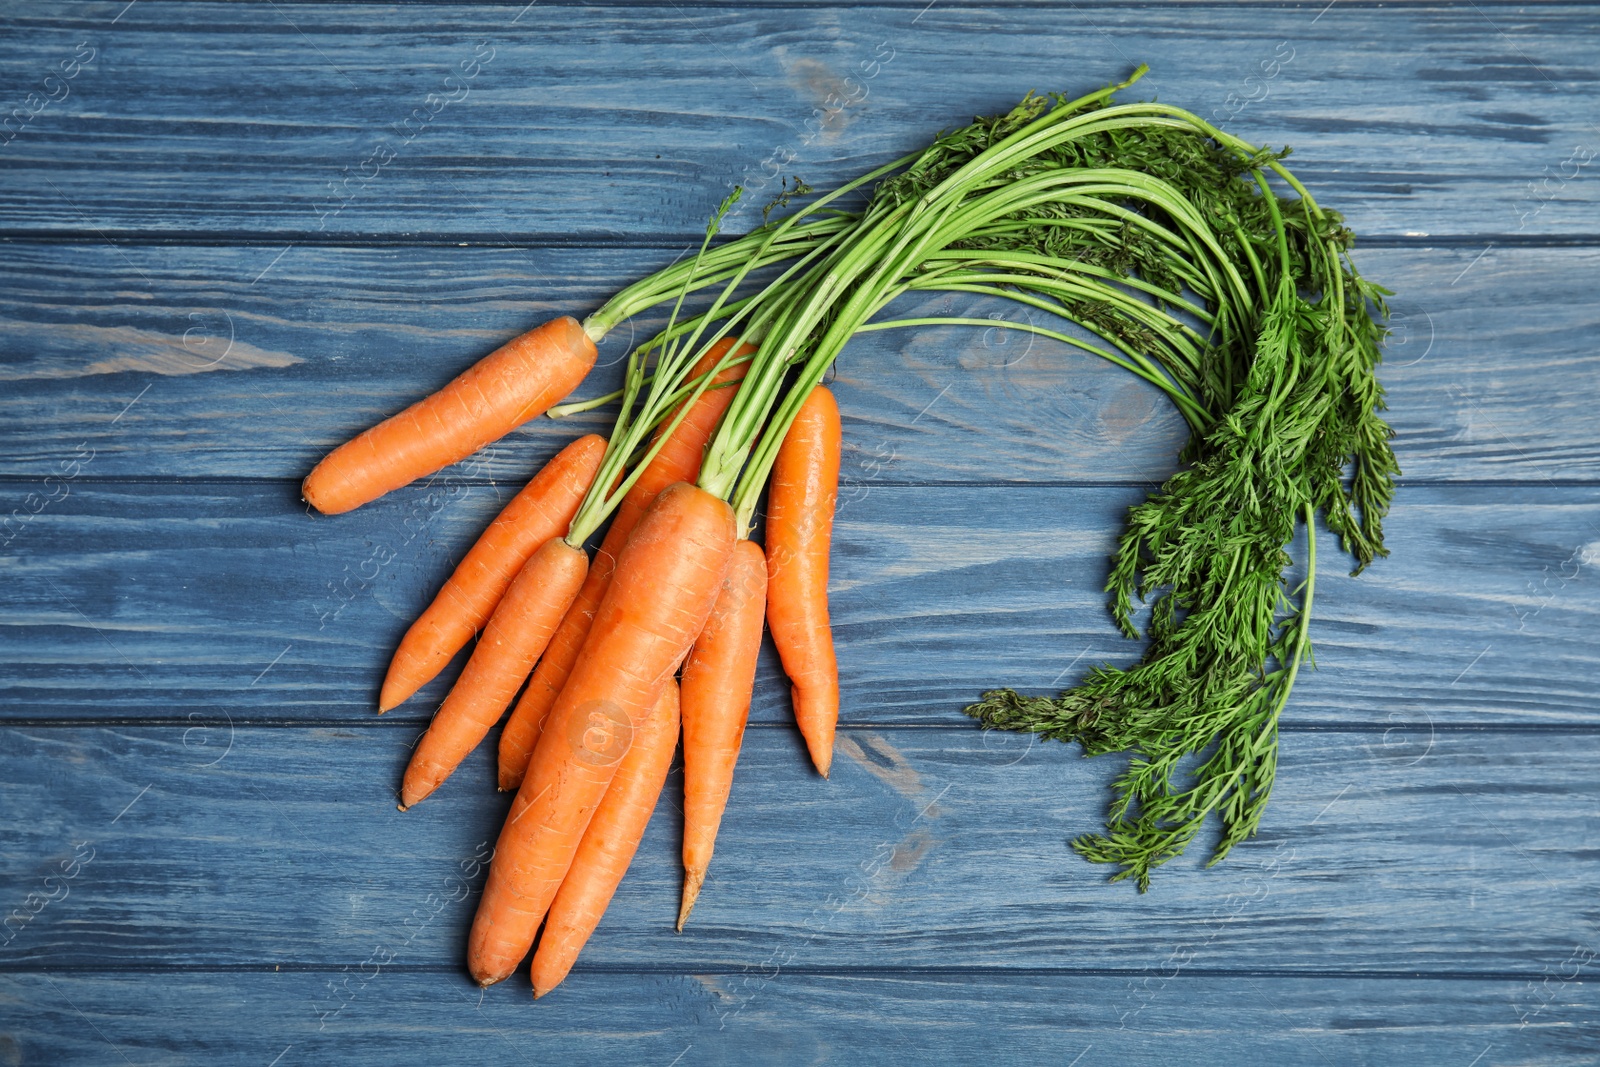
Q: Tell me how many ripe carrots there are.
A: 8